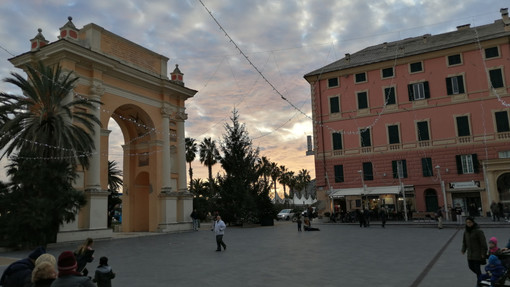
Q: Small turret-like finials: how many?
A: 3